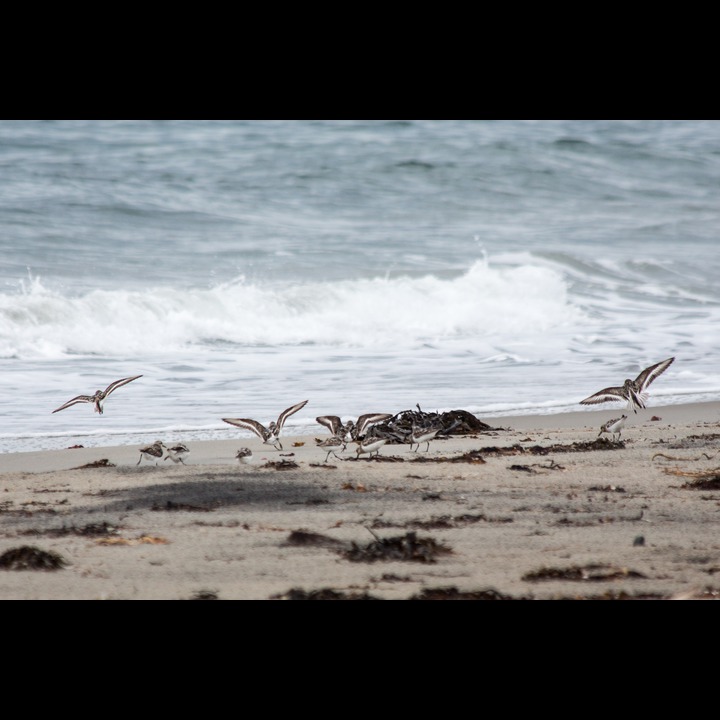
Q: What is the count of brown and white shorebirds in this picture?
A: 11